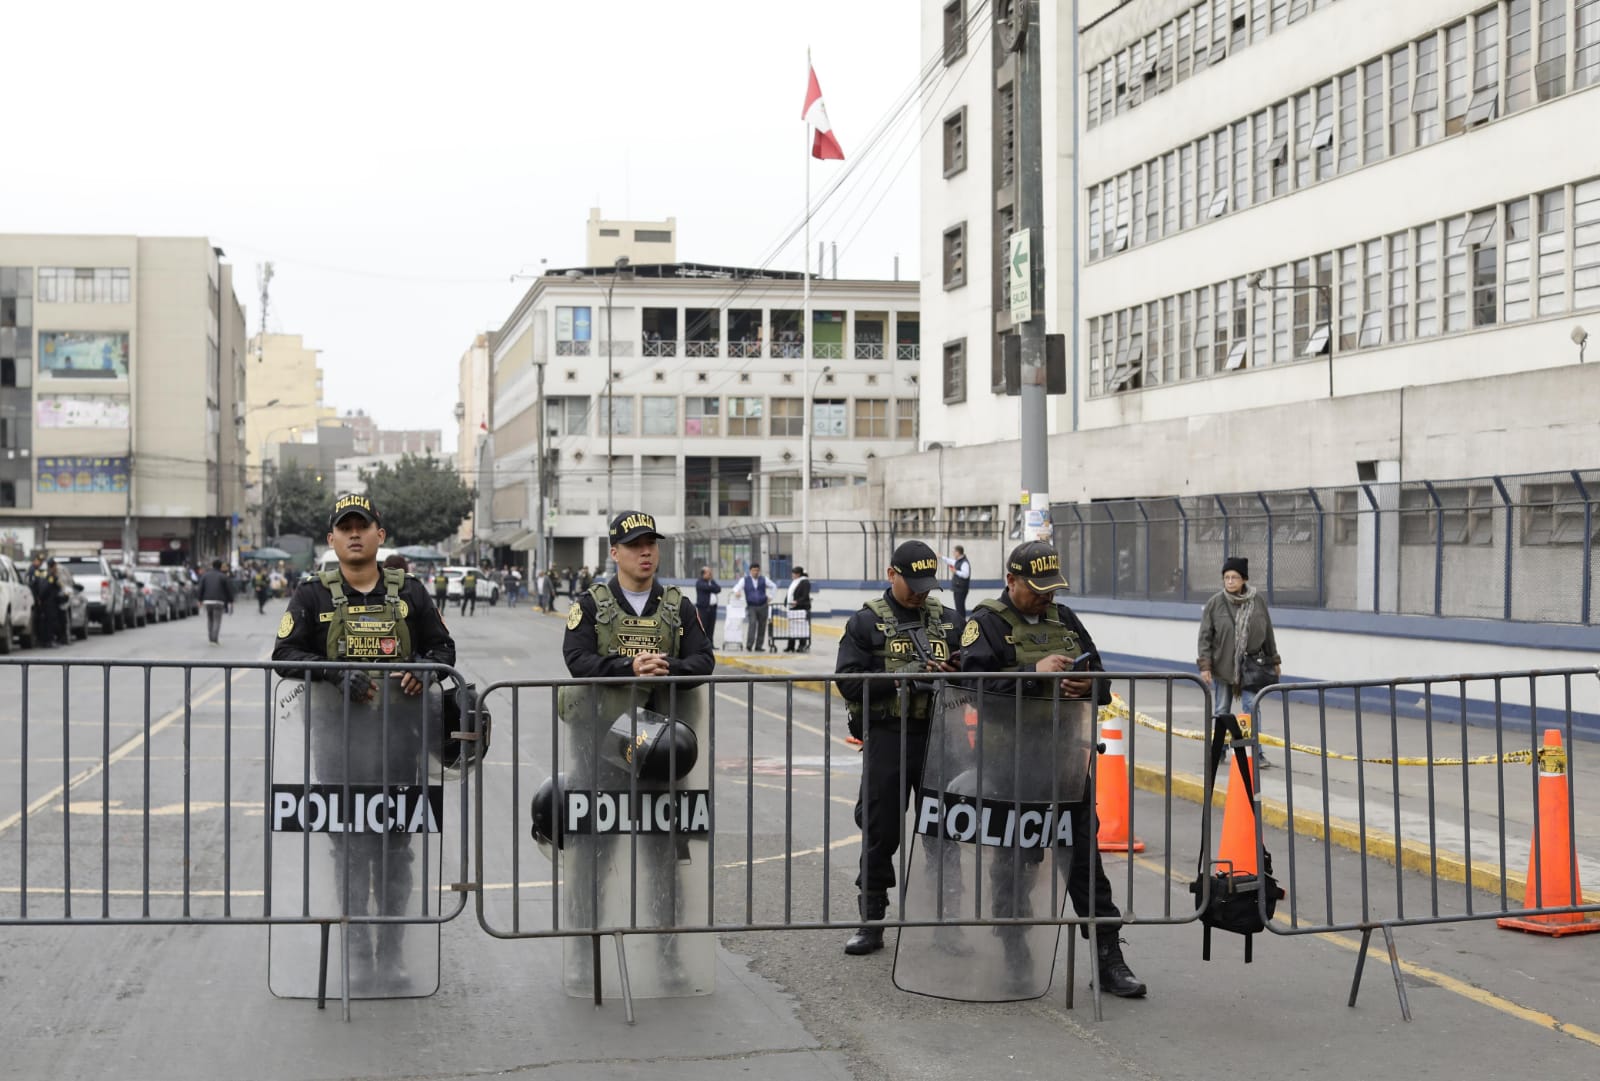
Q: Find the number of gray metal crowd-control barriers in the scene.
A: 3